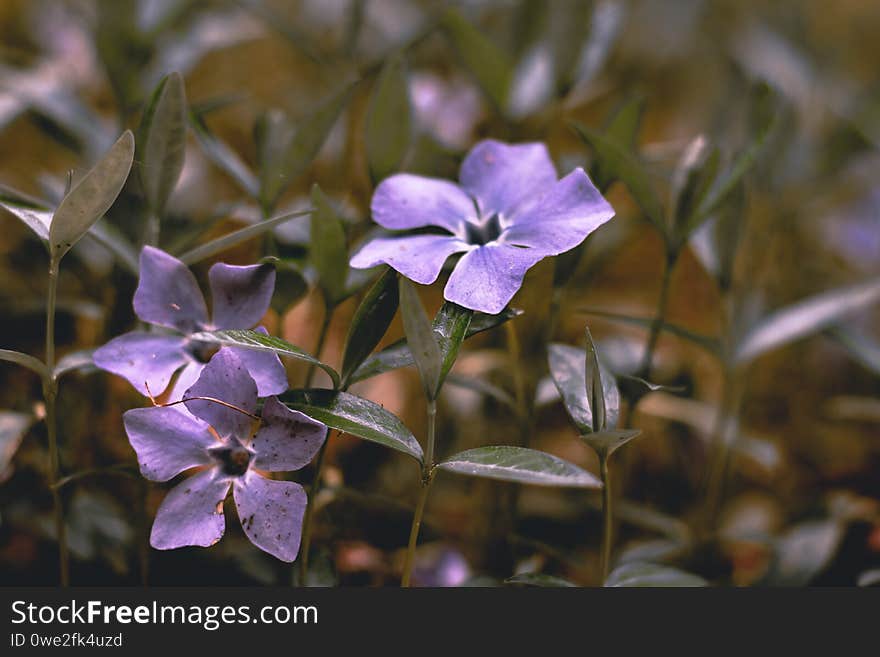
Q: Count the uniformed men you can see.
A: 0